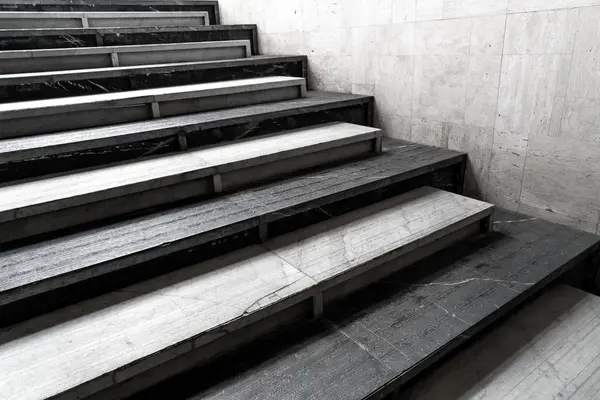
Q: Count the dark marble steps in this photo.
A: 6